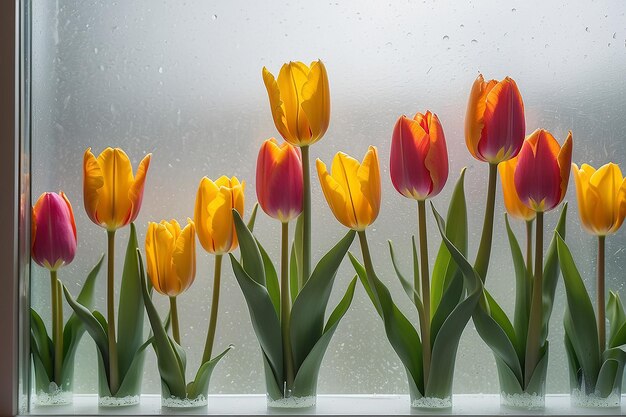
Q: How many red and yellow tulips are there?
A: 12